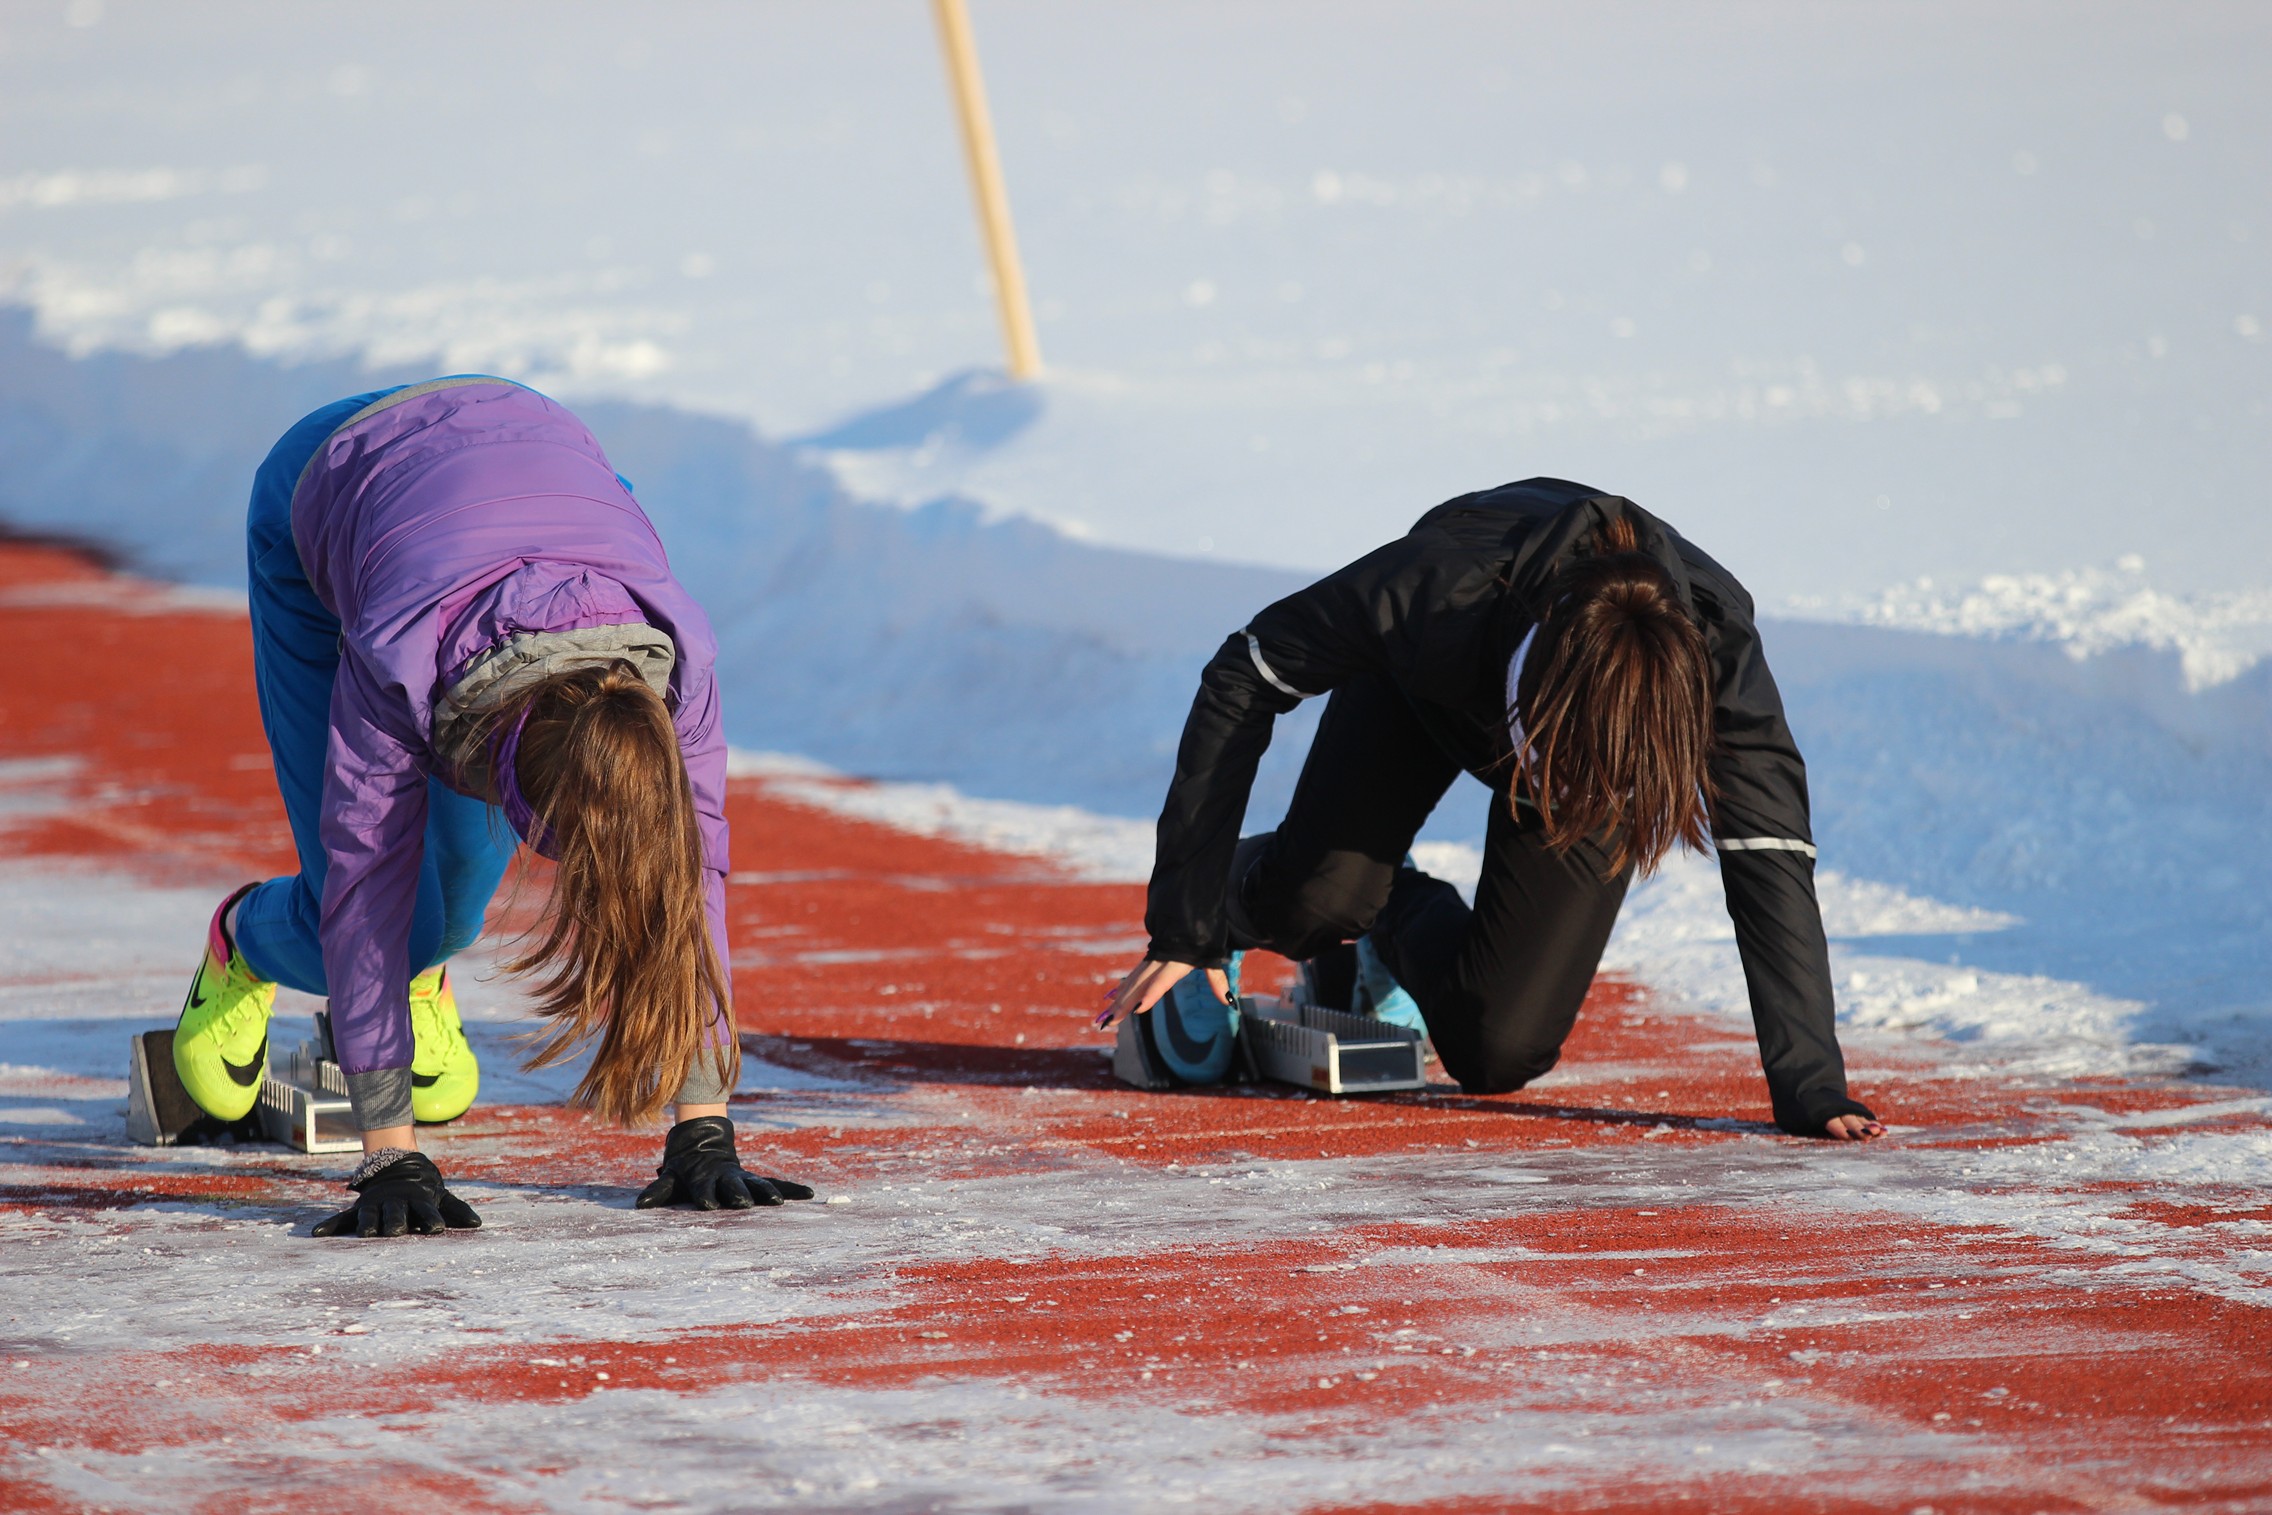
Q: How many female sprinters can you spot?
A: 2